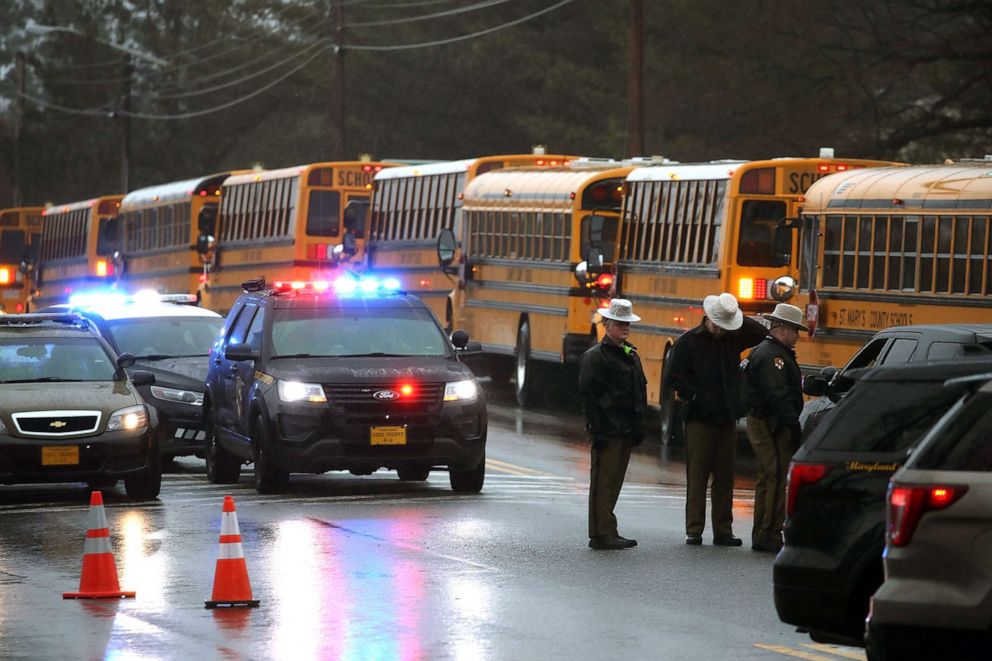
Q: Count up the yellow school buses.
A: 8